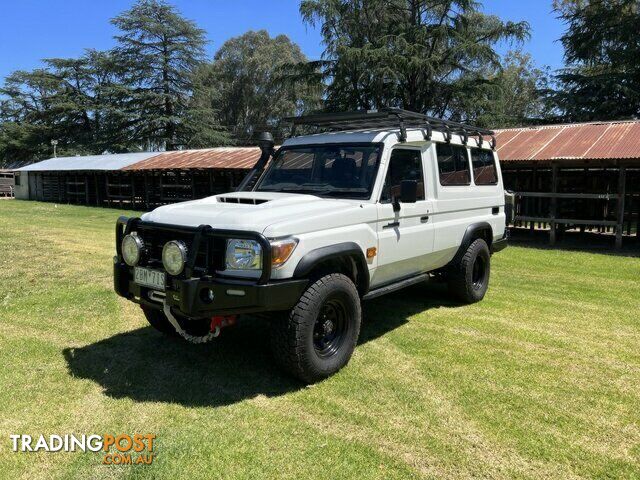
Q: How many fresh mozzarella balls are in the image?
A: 0